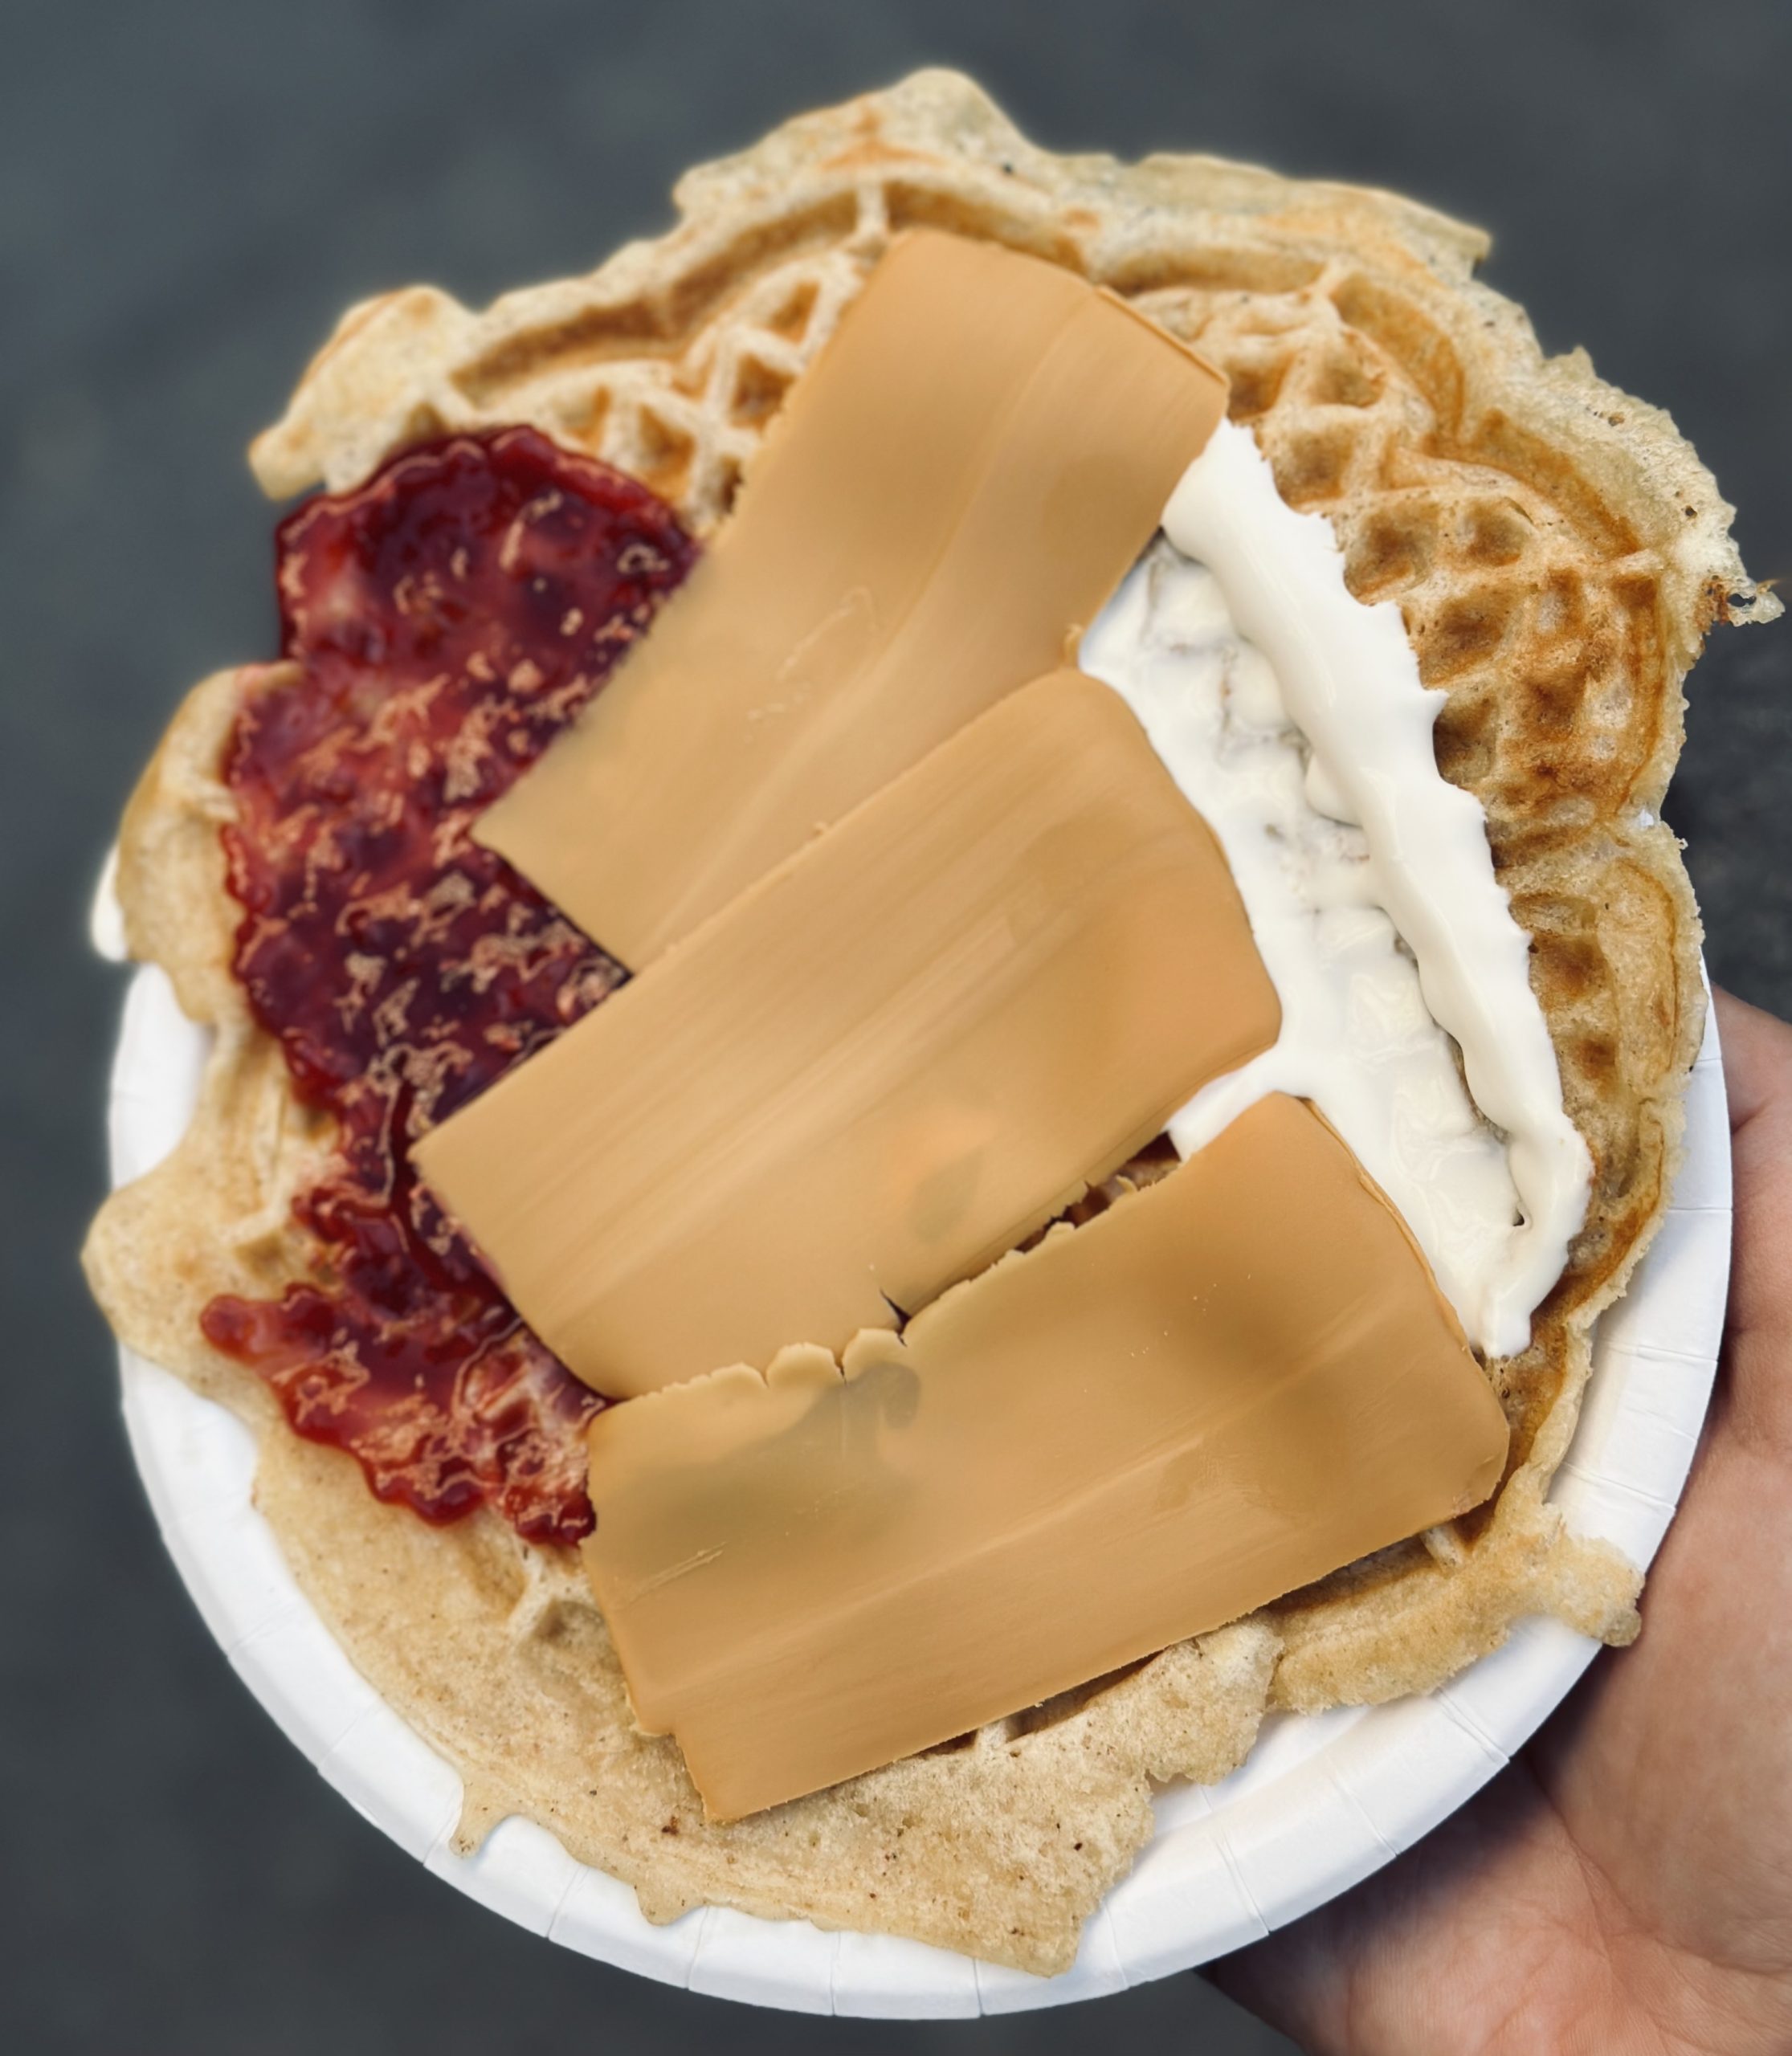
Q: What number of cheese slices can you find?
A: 3